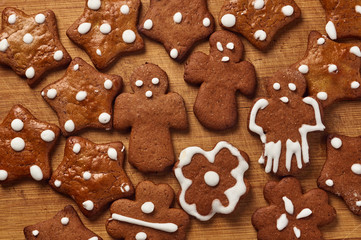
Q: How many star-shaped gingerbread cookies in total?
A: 11